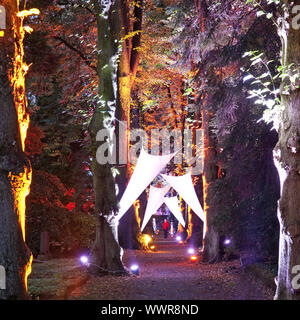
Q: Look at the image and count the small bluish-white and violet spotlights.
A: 5